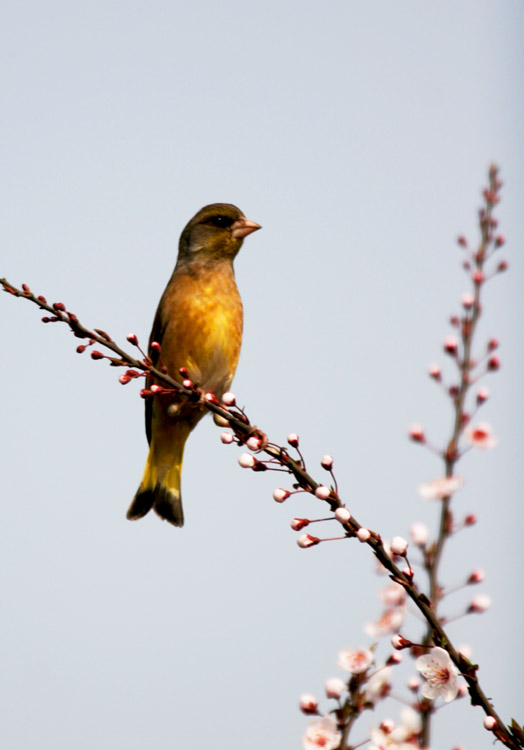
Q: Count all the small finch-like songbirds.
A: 1